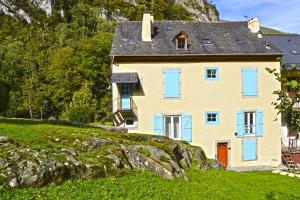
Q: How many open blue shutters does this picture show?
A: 4